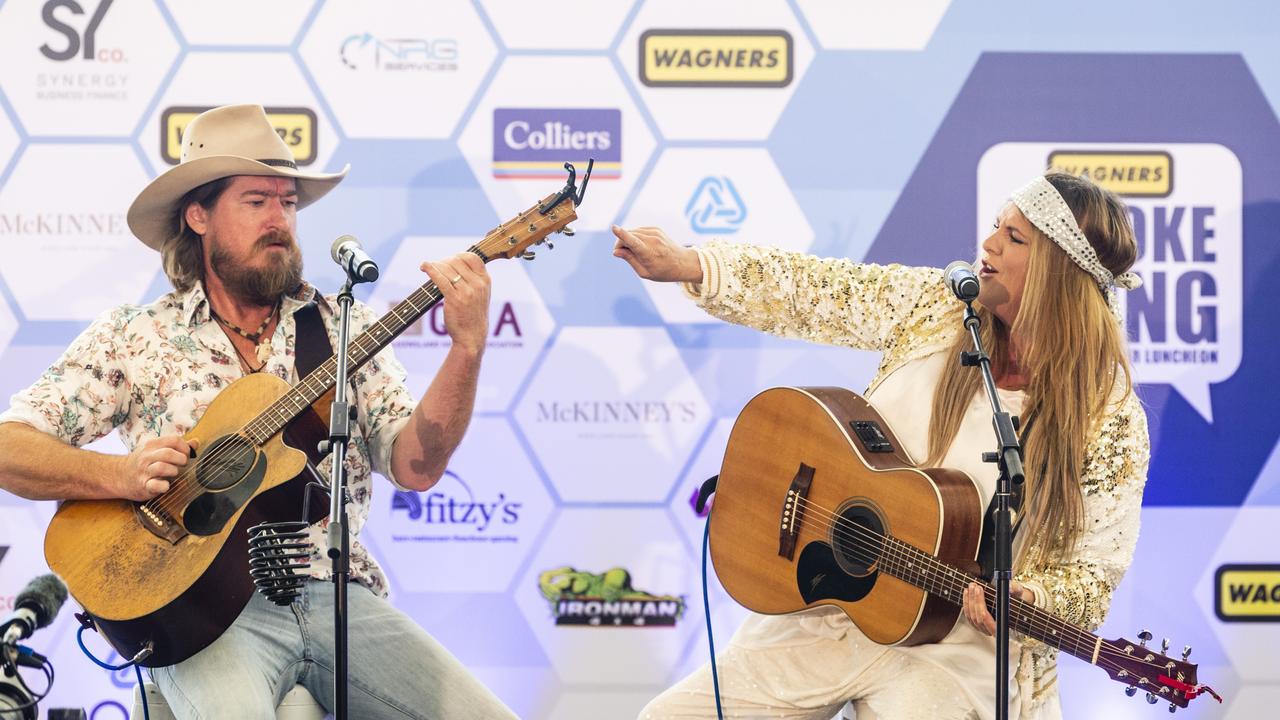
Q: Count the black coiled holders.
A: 1